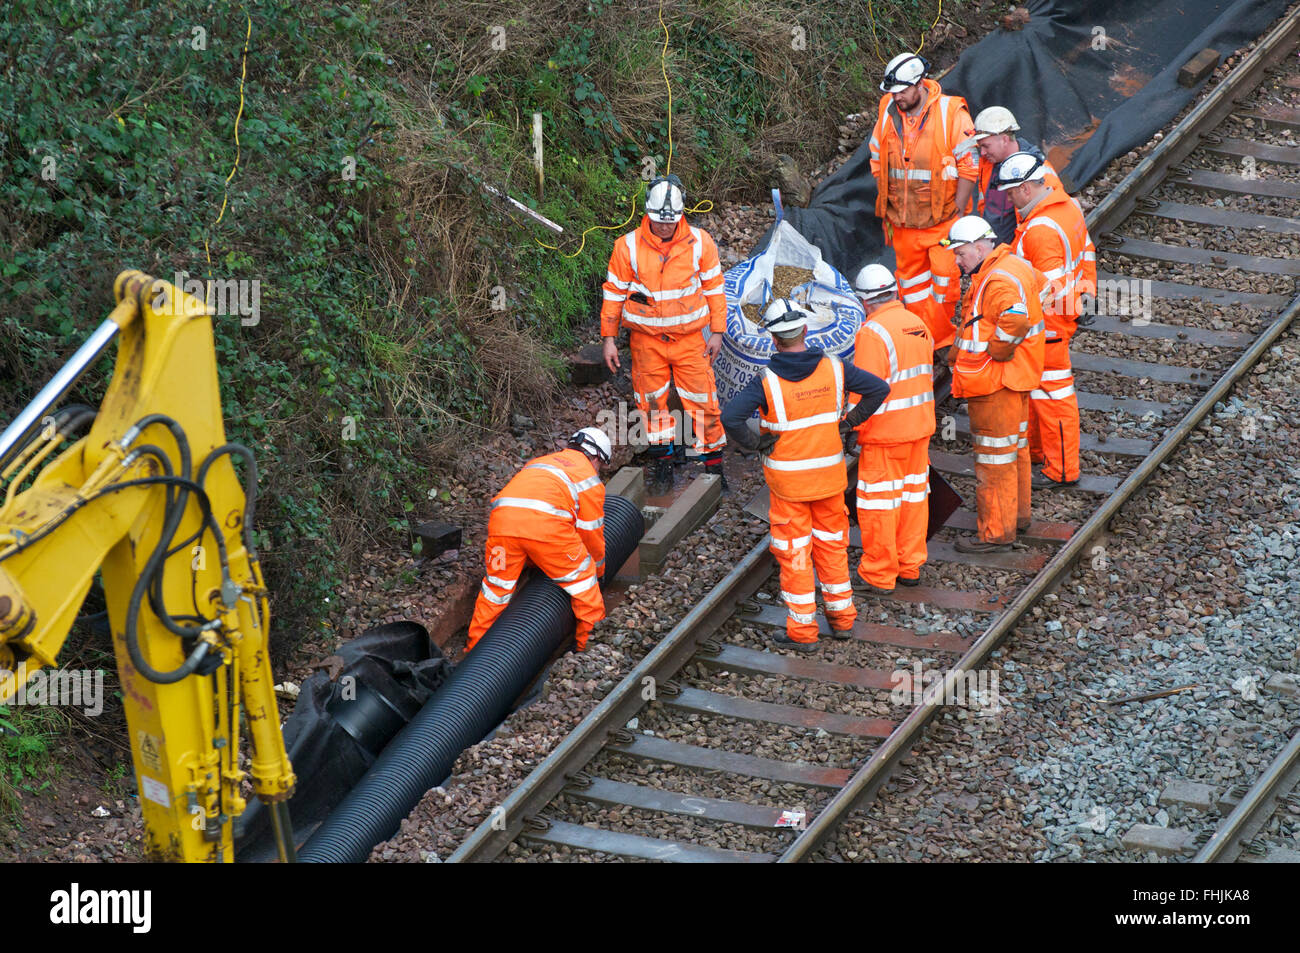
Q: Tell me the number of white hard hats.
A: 8